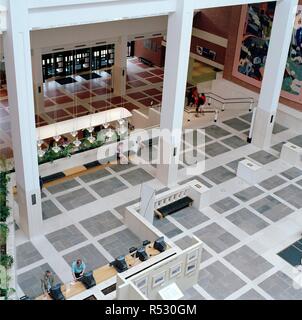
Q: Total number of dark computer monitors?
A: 5